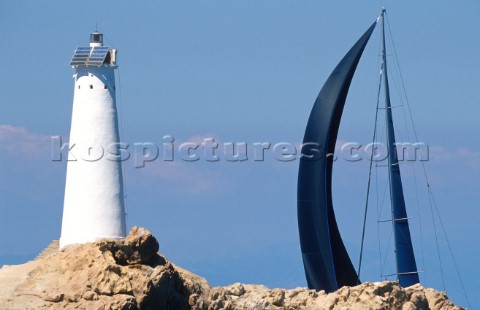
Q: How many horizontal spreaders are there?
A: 5